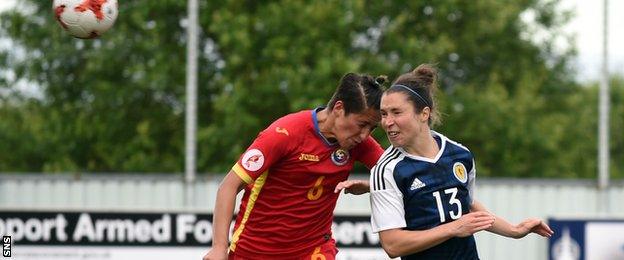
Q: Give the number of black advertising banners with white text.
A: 1